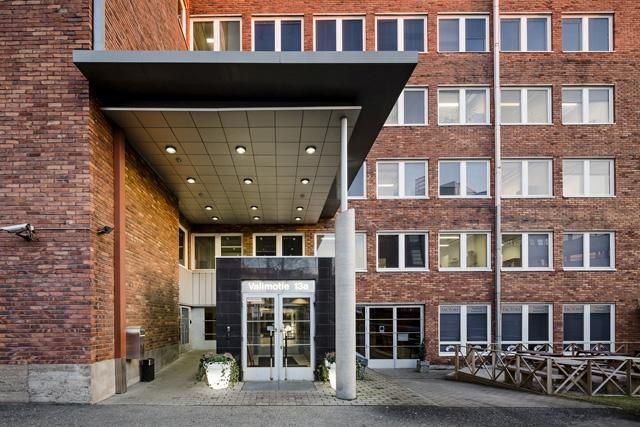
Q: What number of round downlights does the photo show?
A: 12